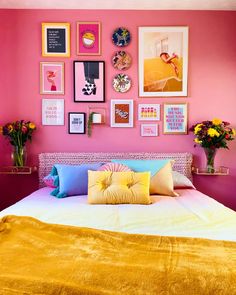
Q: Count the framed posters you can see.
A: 11